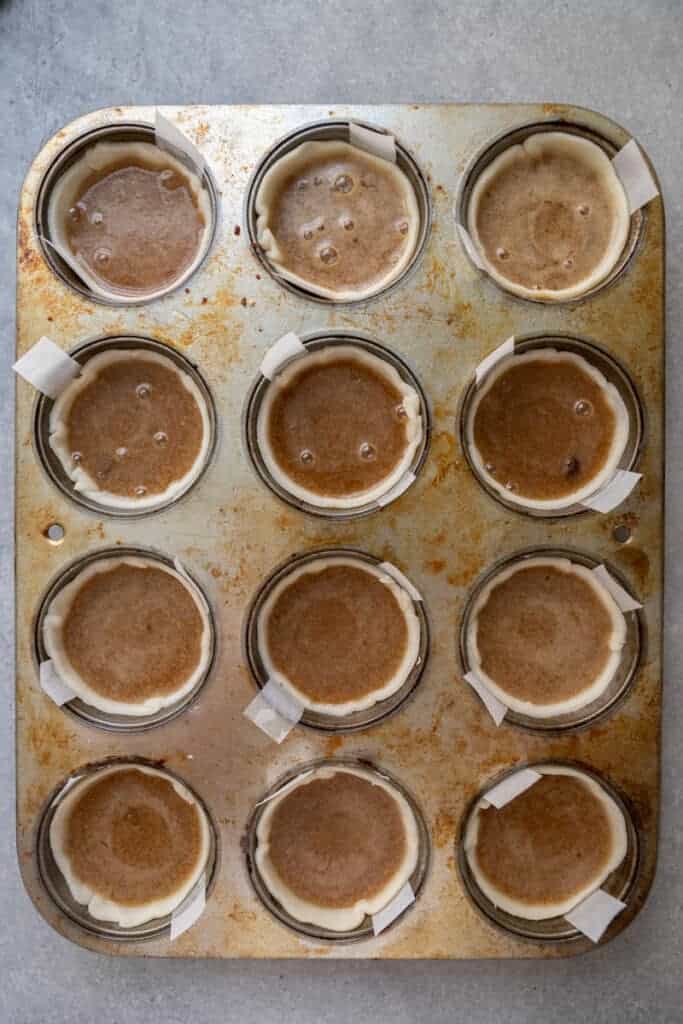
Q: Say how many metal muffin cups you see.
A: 12